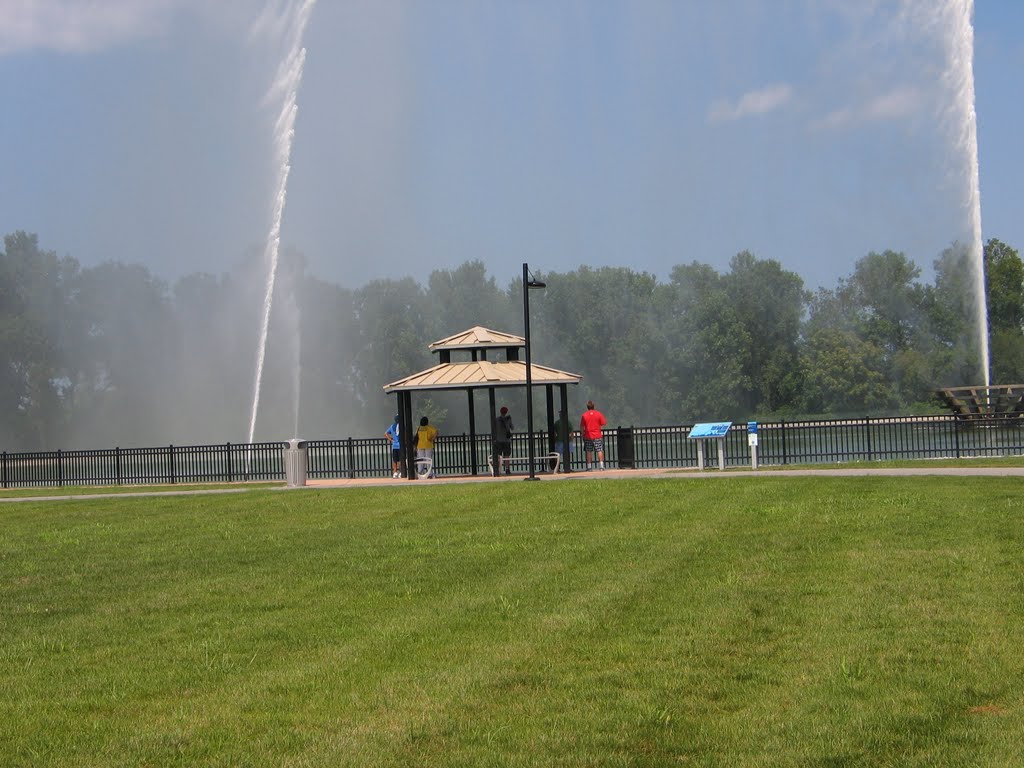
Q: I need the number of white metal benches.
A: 2